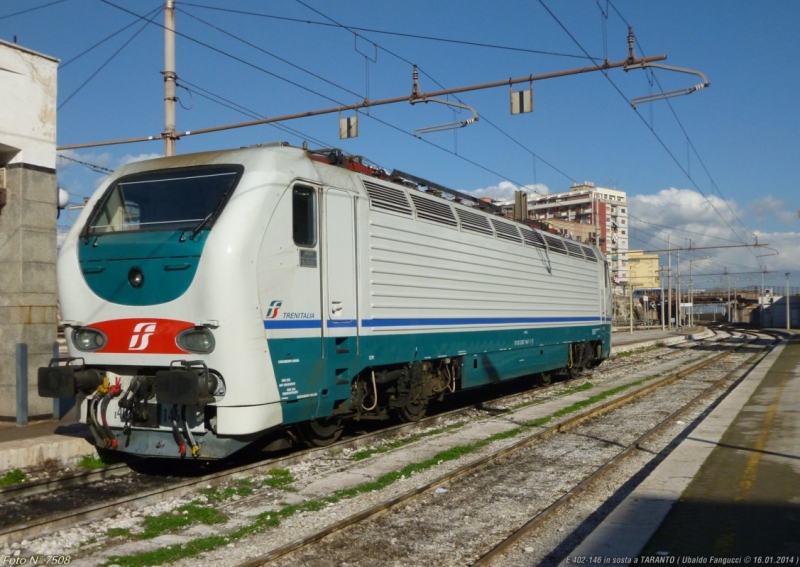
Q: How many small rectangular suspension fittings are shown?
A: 2